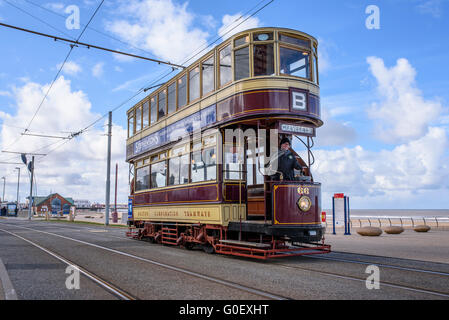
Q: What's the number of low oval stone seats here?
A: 3